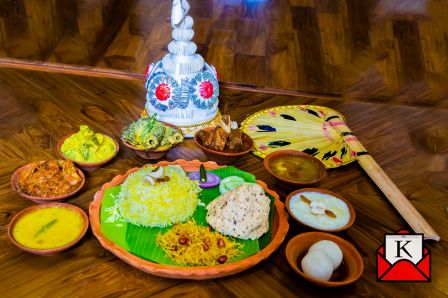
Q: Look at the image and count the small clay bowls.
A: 8